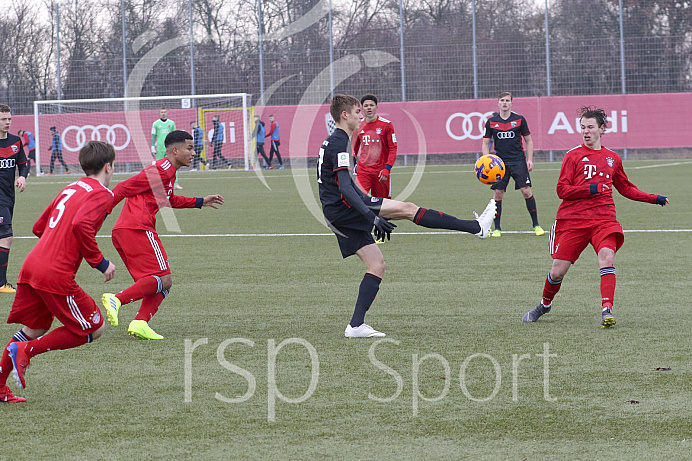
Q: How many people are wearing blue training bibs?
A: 6